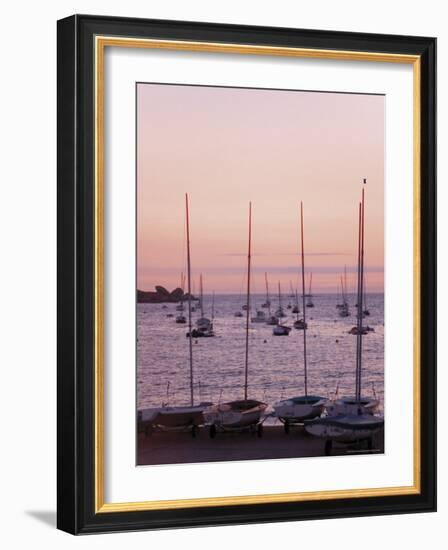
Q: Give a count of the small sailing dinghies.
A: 5